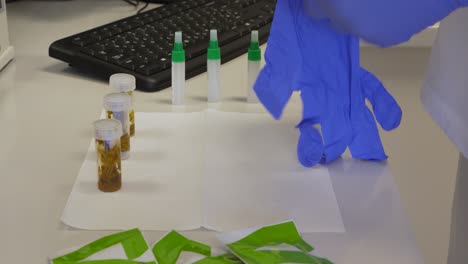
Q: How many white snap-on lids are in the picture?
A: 3